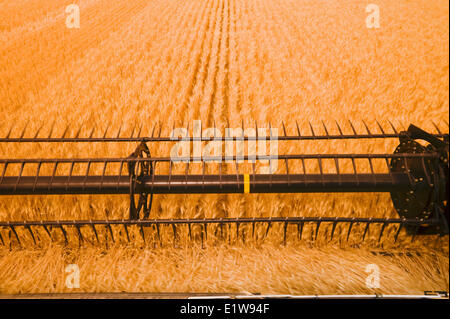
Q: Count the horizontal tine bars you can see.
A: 3